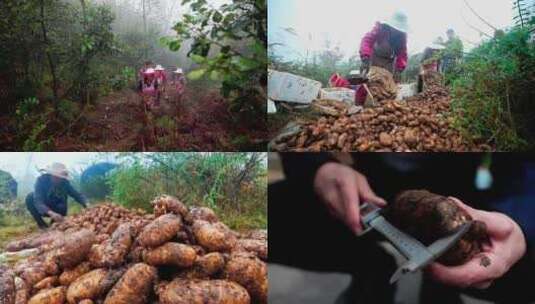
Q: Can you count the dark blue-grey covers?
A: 2